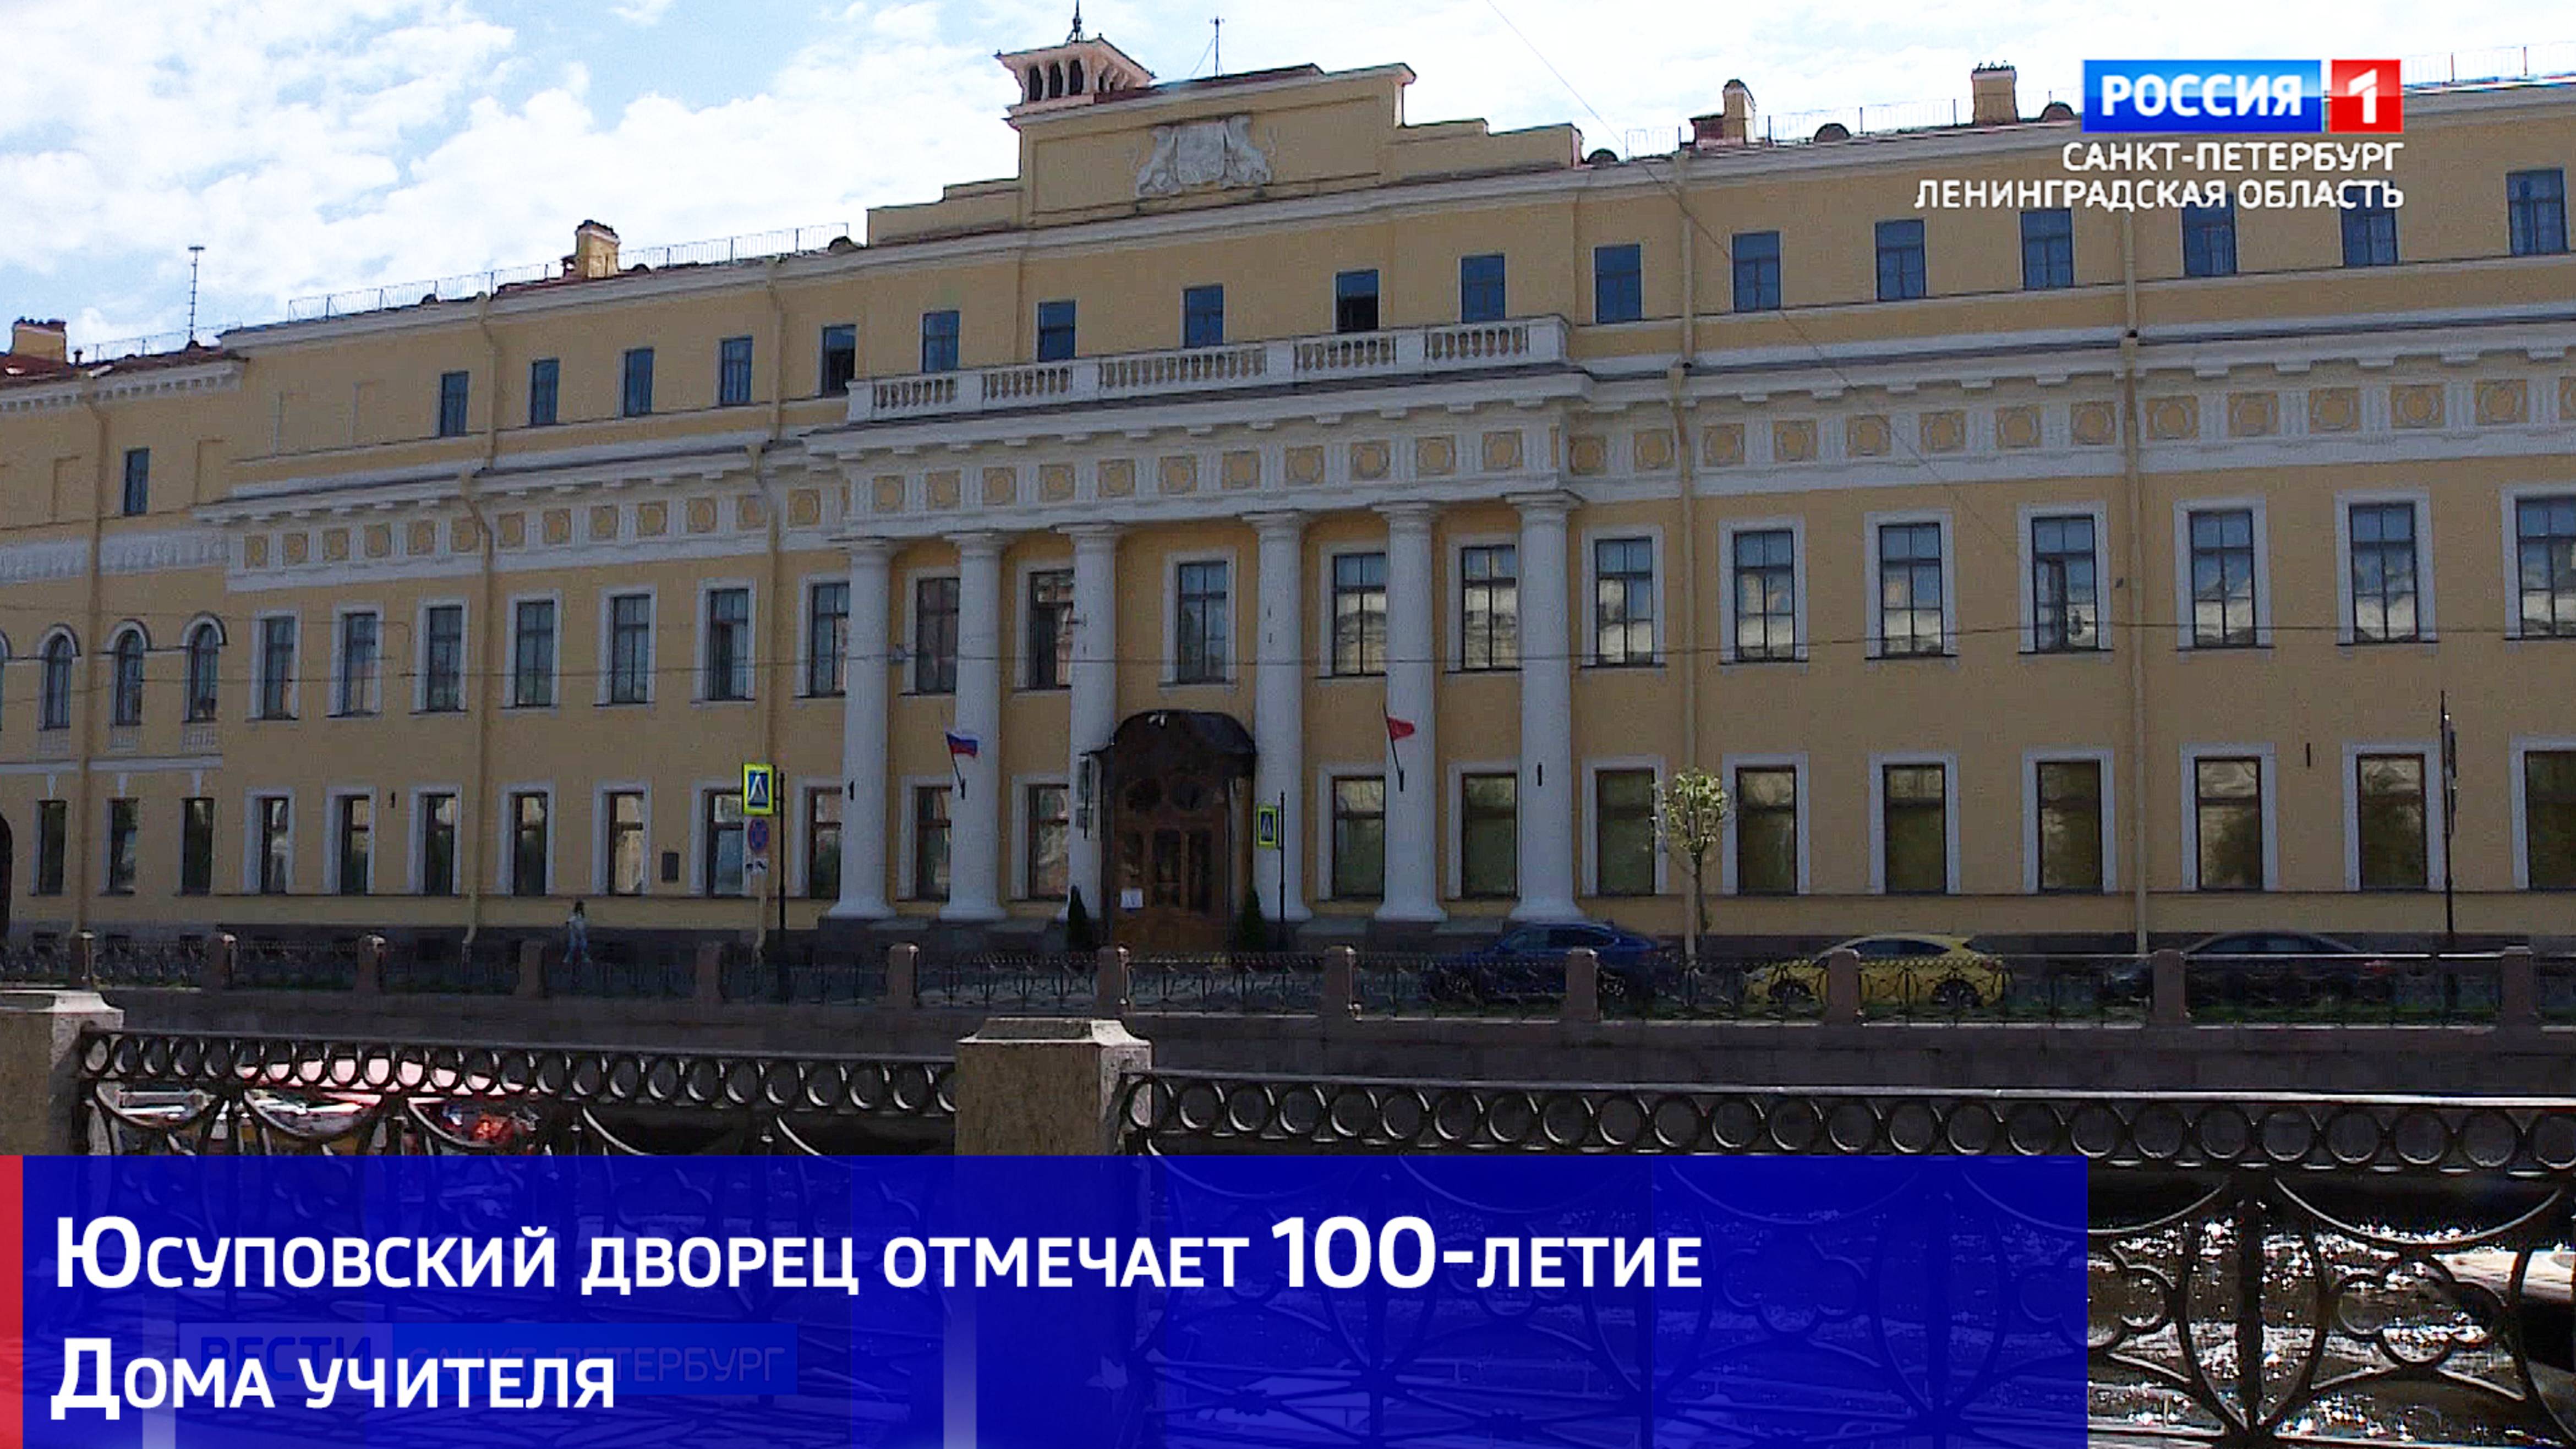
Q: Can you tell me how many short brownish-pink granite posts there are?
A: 12